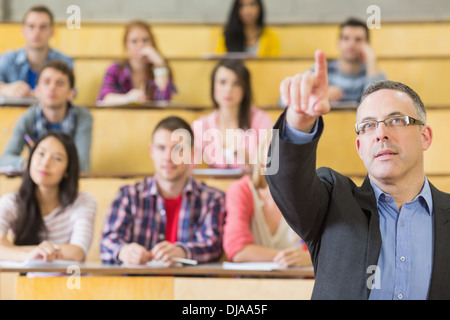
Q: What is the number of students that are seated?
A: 9